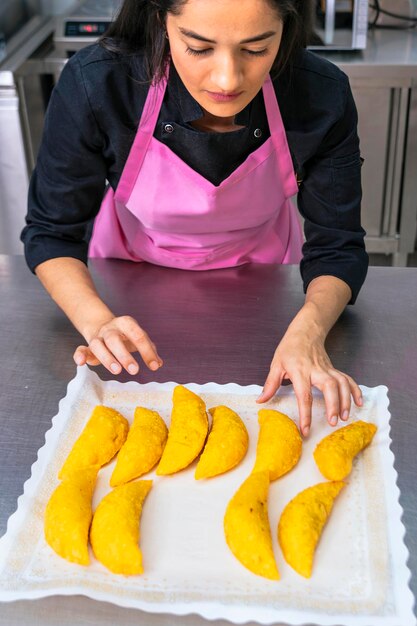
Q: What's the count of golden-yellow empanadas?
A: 10